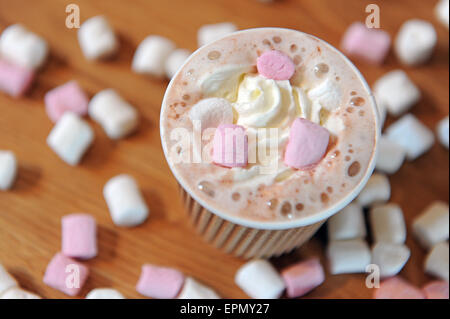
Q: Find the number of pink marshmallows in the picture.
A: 12